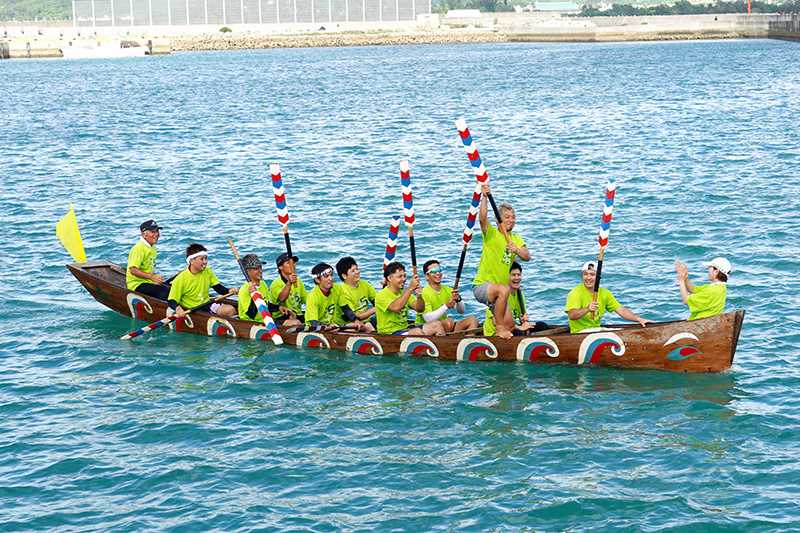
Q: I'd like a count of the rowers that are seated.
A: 11